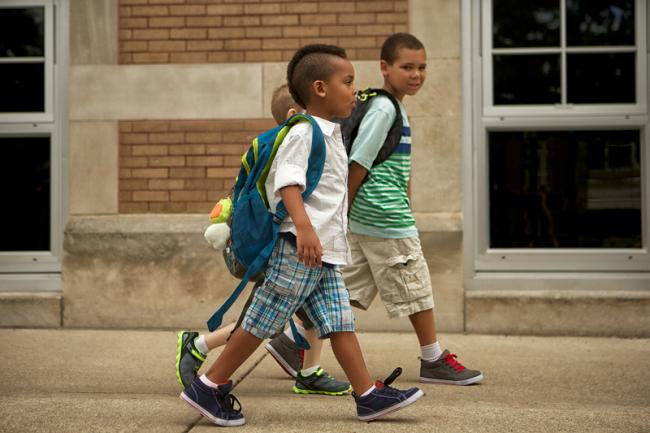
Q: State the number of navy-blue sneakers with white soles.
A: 2